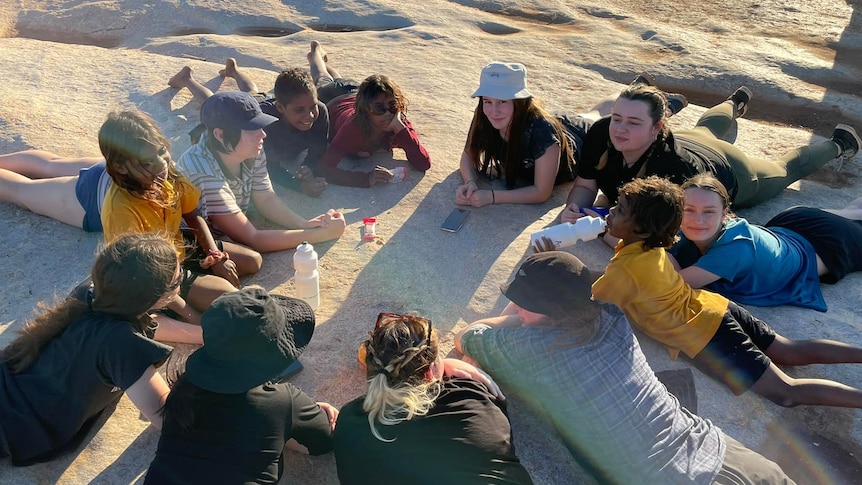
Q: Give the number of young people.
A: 12